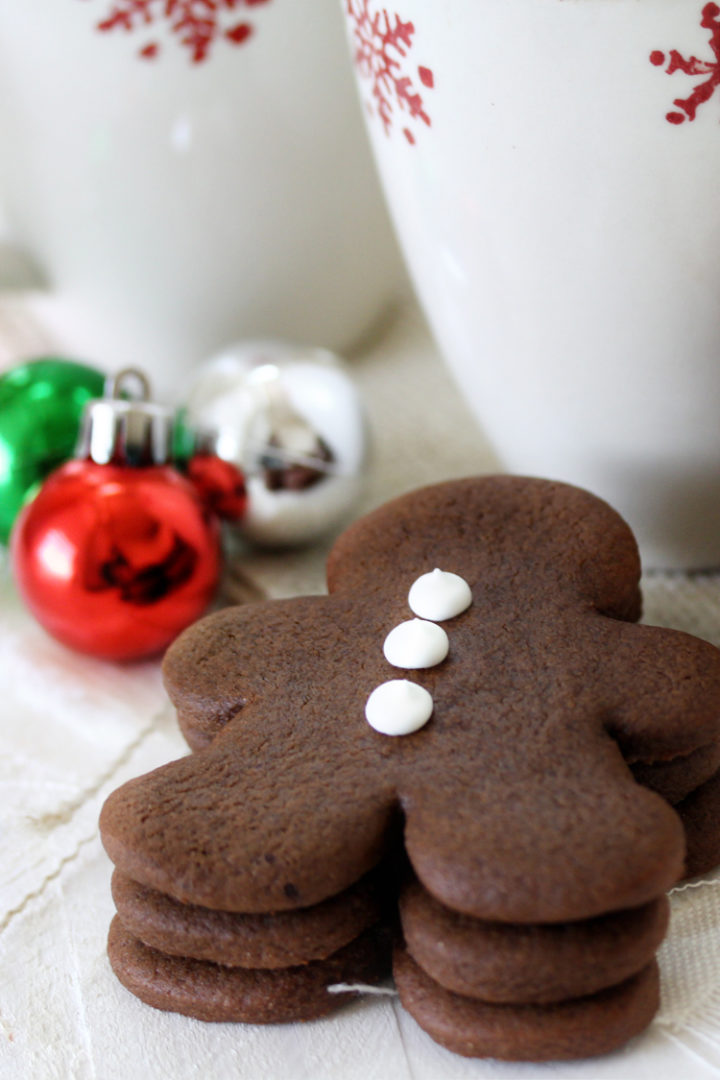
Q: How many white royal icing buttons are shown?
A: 3